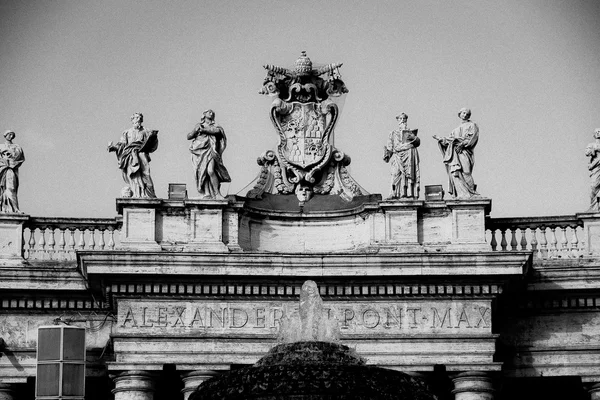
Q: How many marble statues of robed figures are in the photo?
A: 6